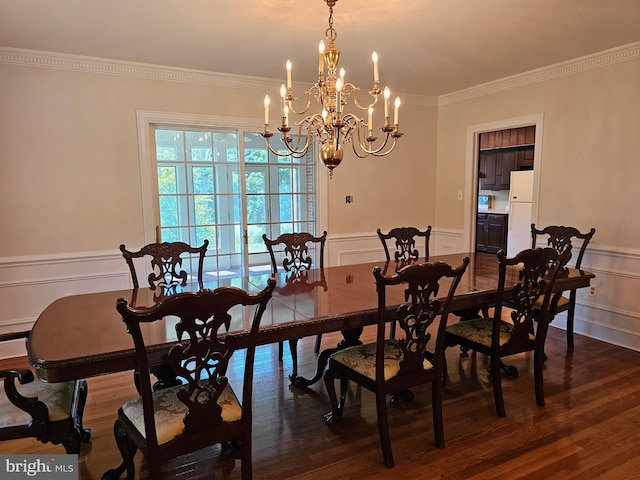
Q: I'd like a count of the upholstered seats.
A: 5